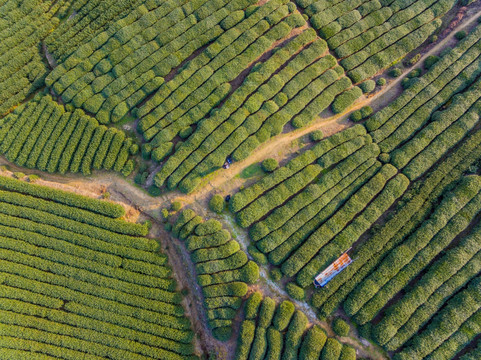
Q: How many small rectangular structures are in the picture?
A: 1